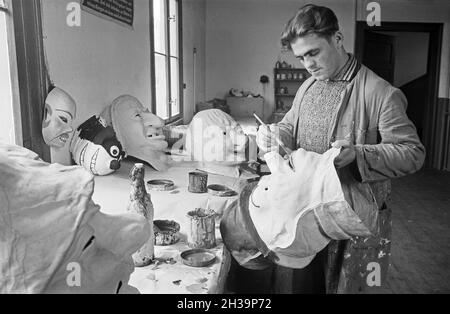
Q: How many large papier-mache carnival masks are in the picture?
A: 6